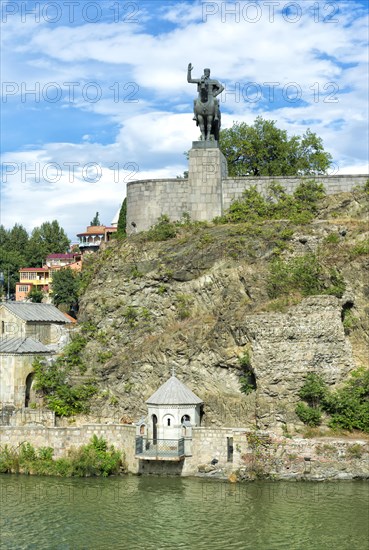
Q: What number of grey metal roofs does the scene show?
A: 3